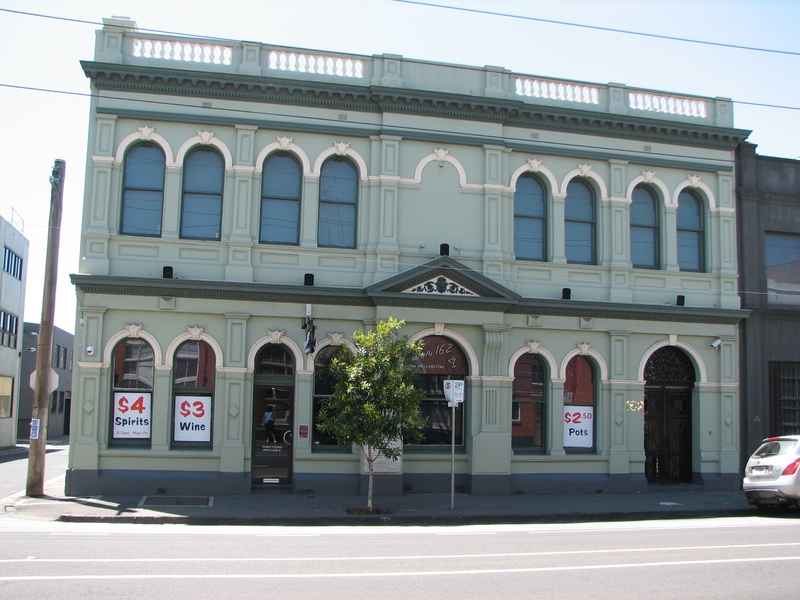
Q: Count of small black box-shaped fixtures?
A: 5